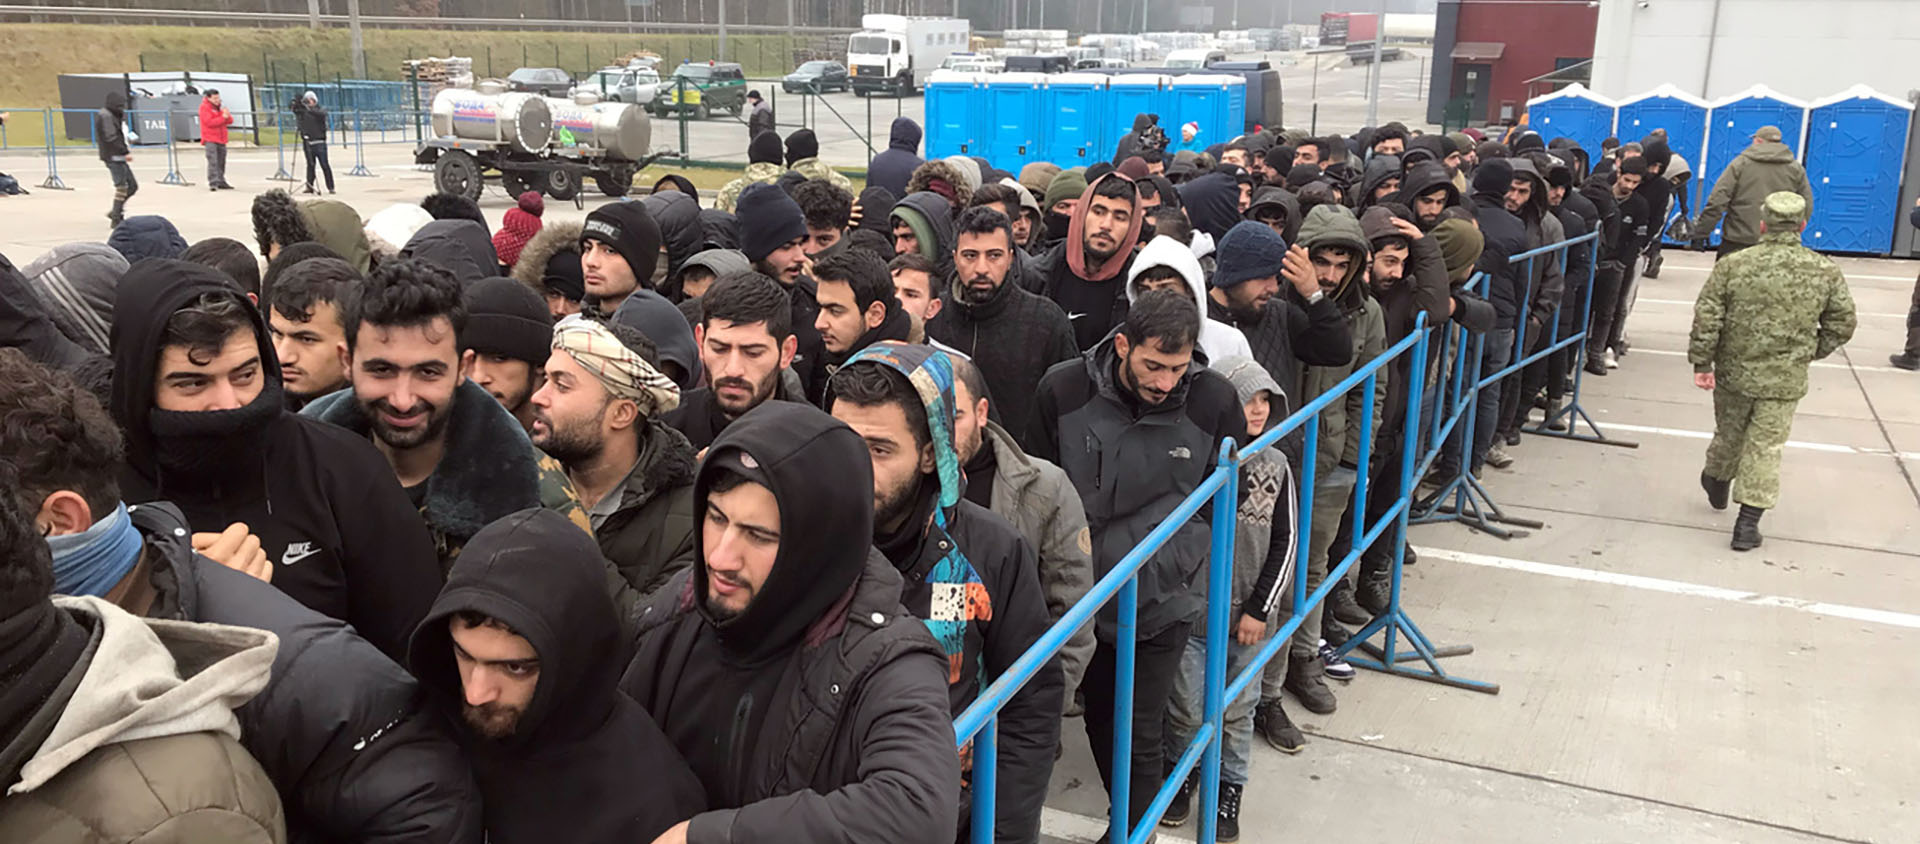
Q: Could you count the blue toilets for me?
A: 9